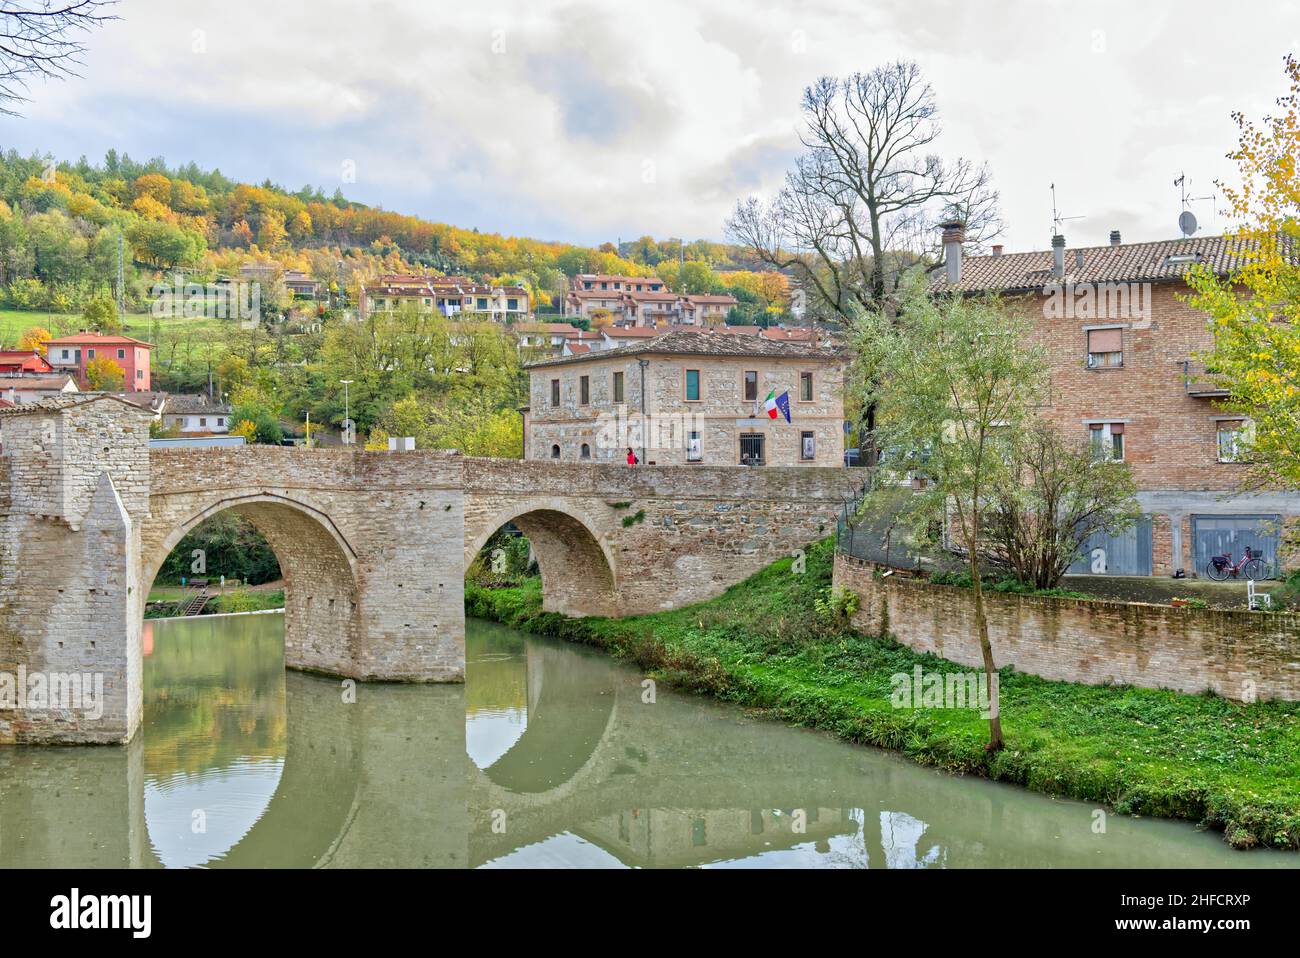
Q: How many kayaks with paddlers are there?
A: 0